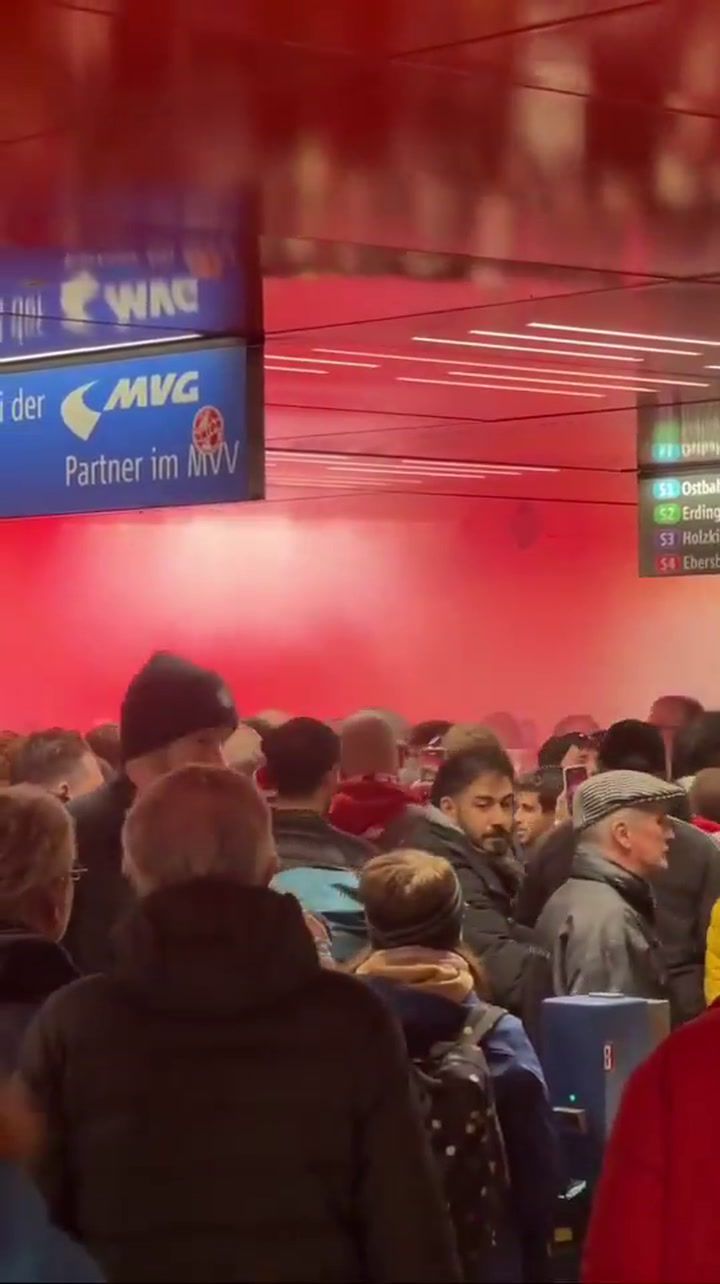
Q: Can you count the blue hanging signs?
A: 1